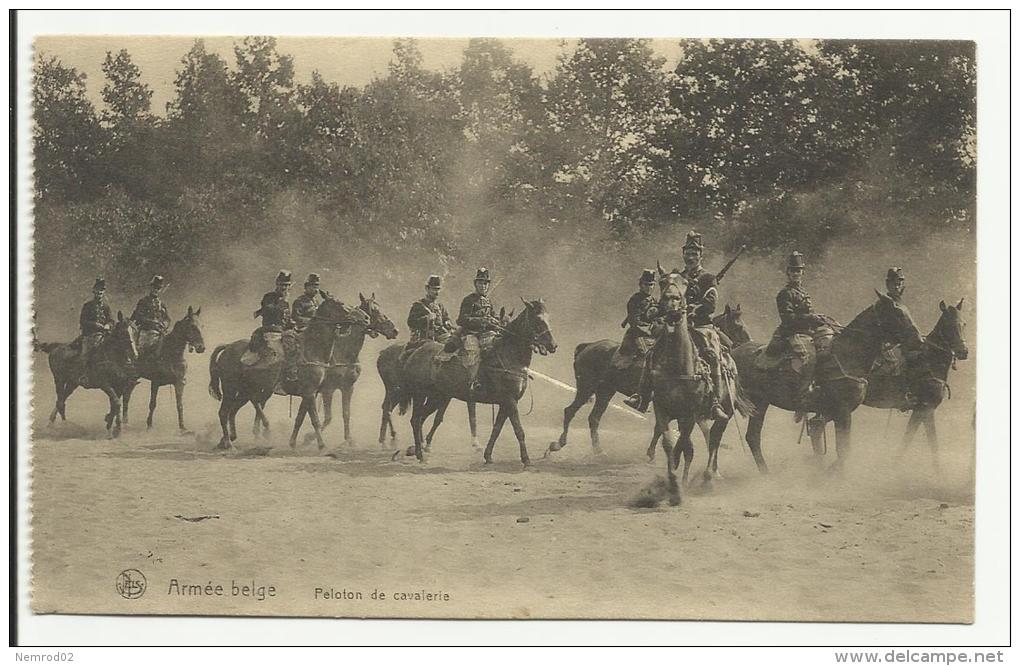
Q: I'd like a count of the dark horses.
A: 10